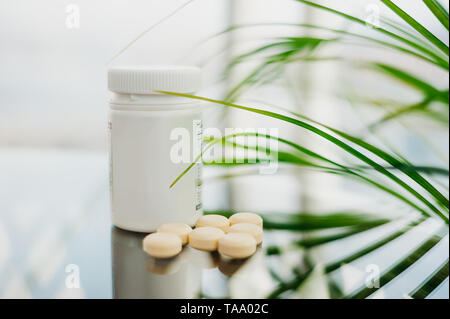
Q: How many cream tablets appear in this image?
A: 7